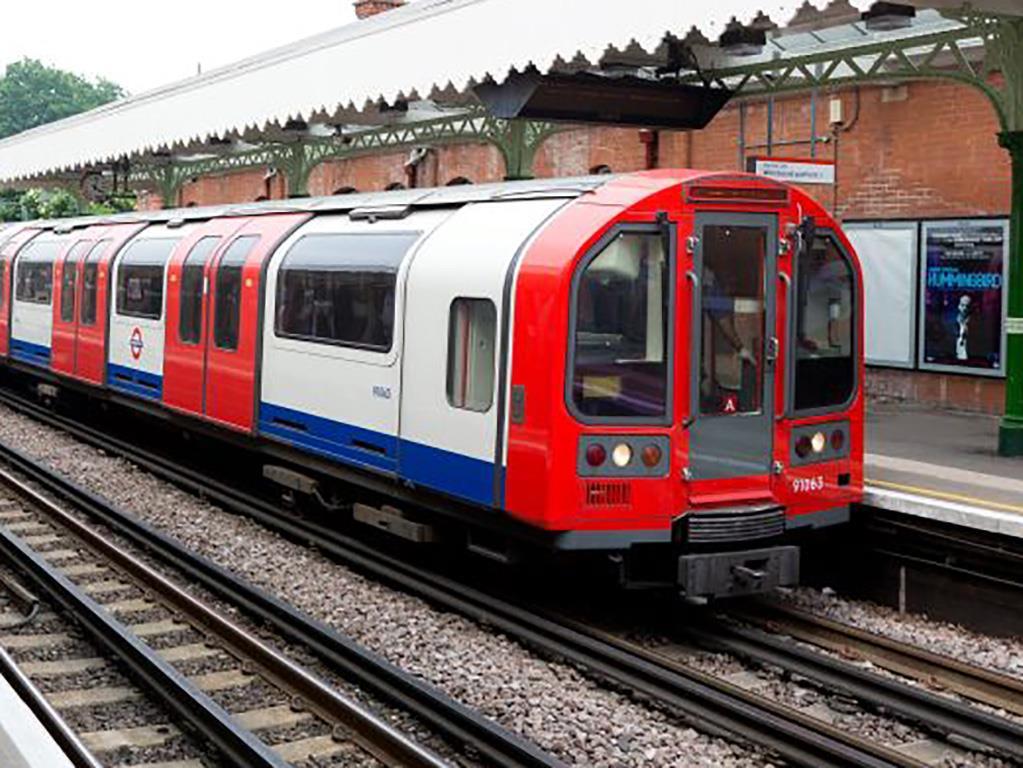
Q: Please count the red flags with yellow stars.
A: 0